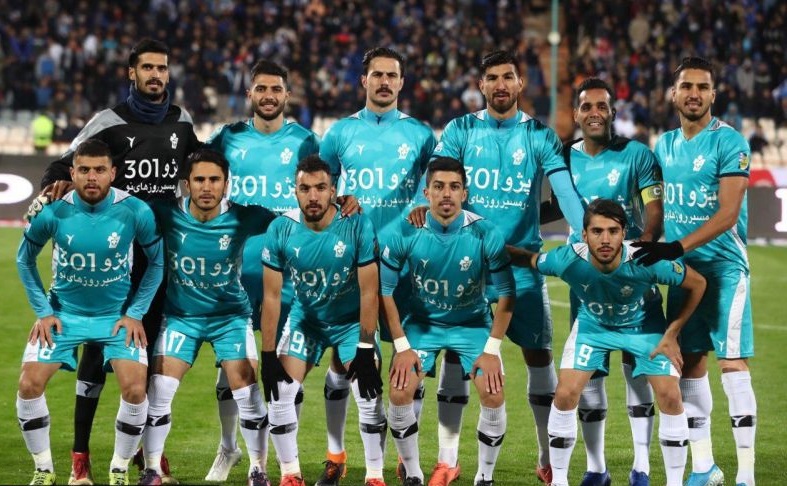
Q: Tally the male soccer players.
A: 11